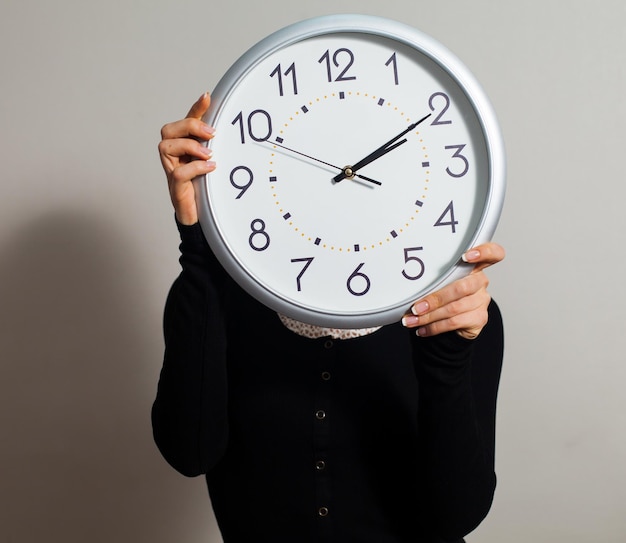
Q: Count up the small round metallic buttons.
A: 5